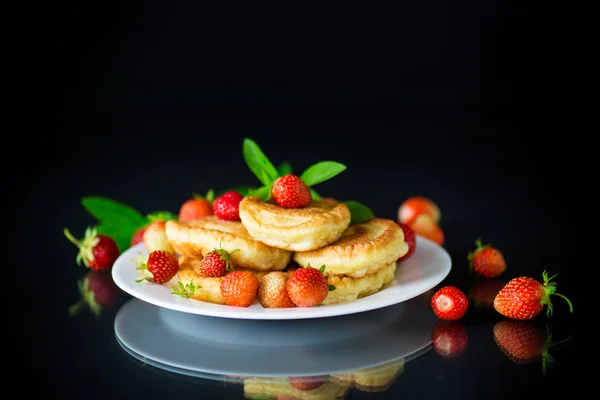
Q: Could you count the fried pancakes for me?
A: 5